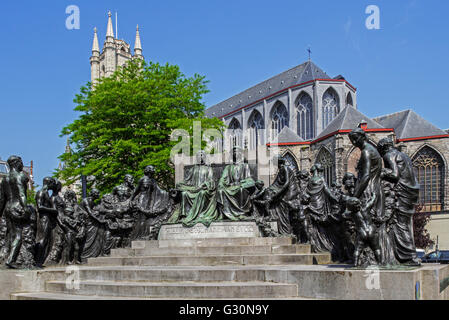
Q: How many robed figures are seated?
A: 2